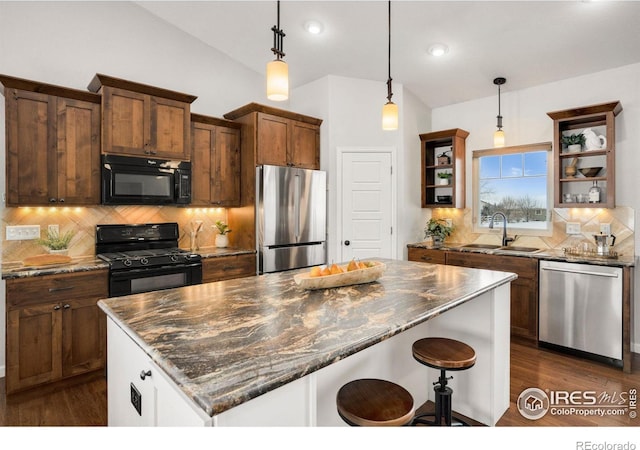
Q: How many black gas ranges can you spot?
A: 1